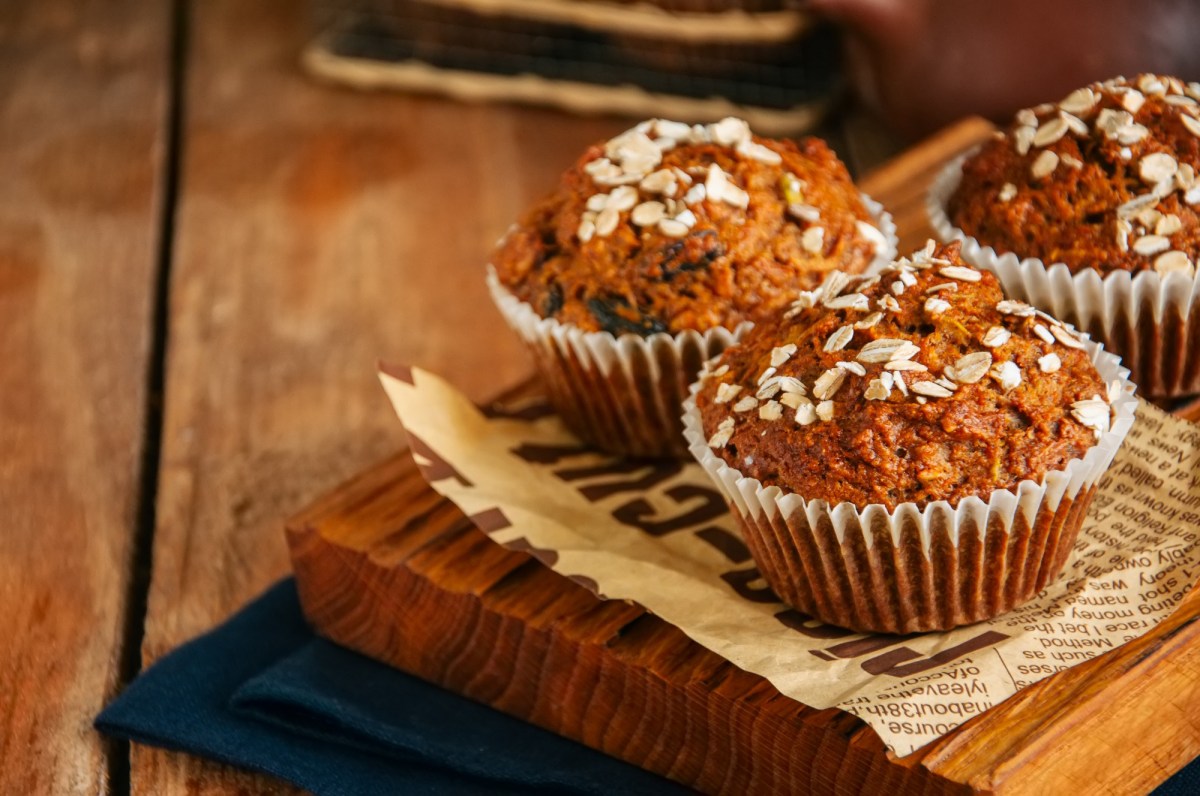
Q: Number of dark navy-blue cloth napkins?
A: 1